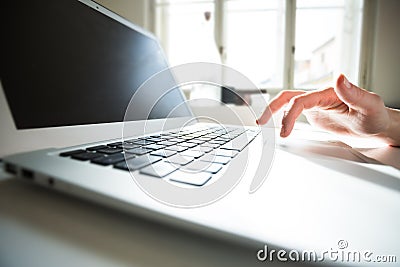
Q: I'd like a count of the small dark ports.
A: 3